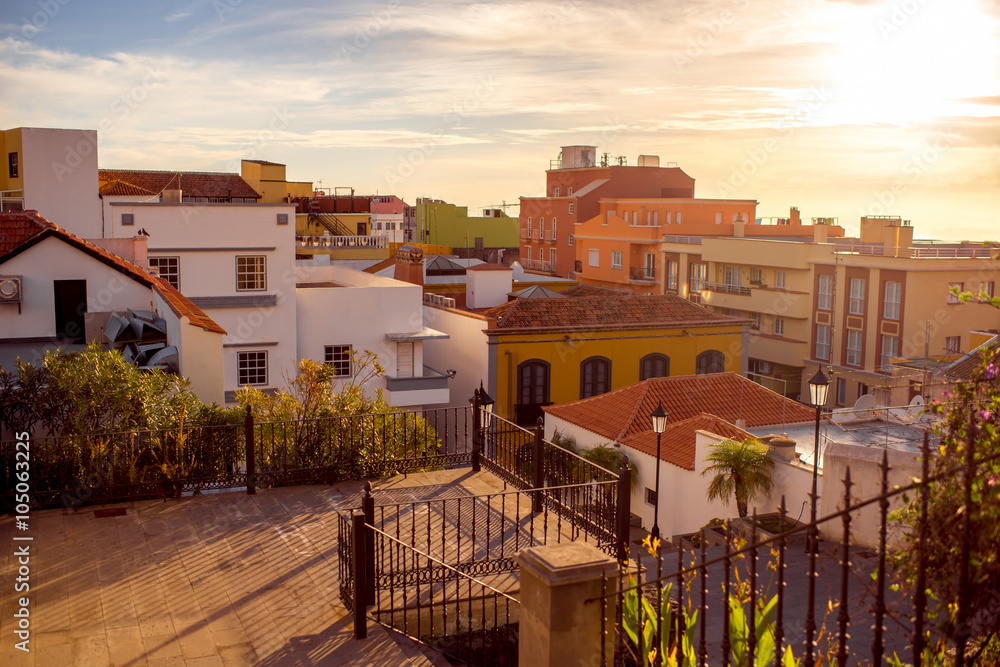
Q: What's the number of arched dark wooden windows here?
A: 4